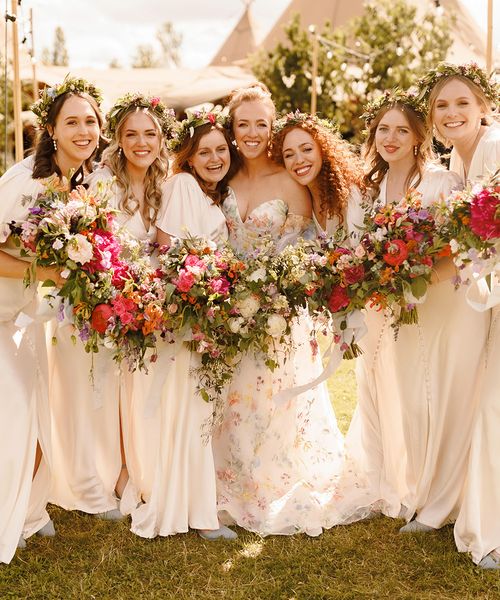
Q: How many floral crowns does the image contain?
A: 6